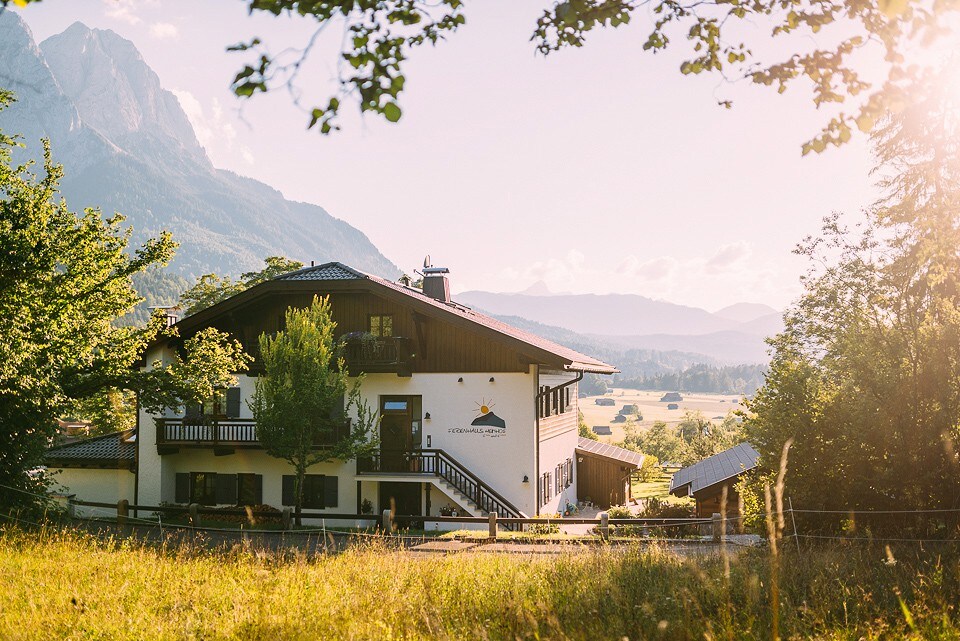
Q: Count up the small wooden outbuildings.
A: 2